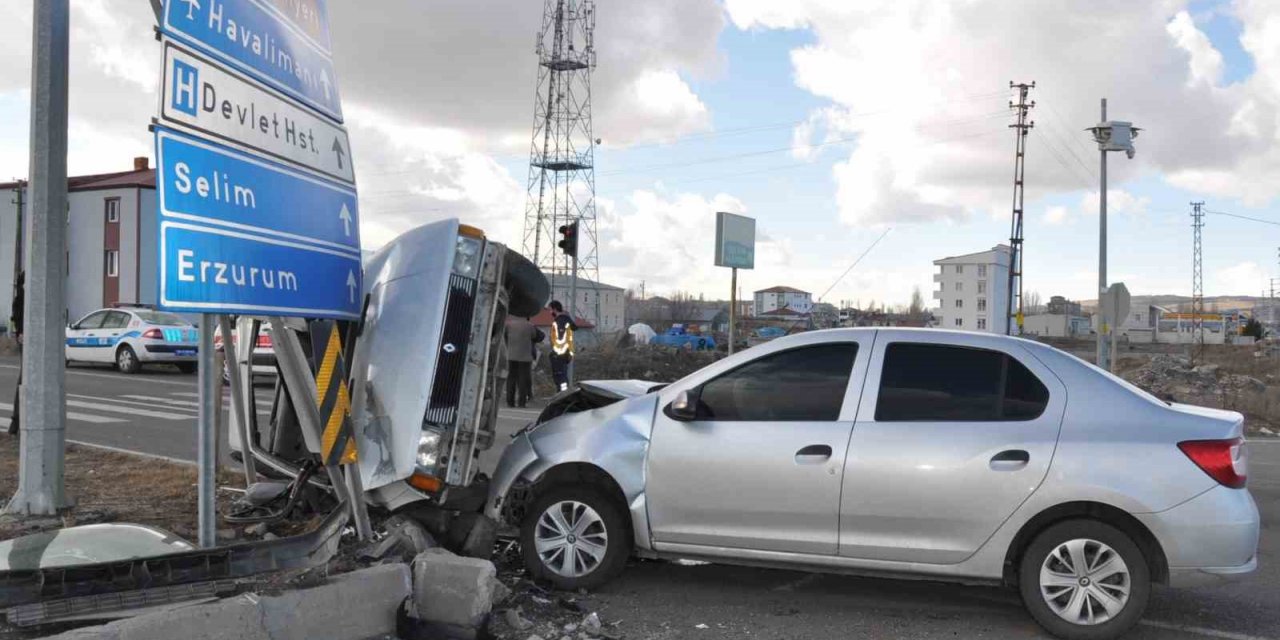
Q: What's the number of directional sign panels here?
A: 5